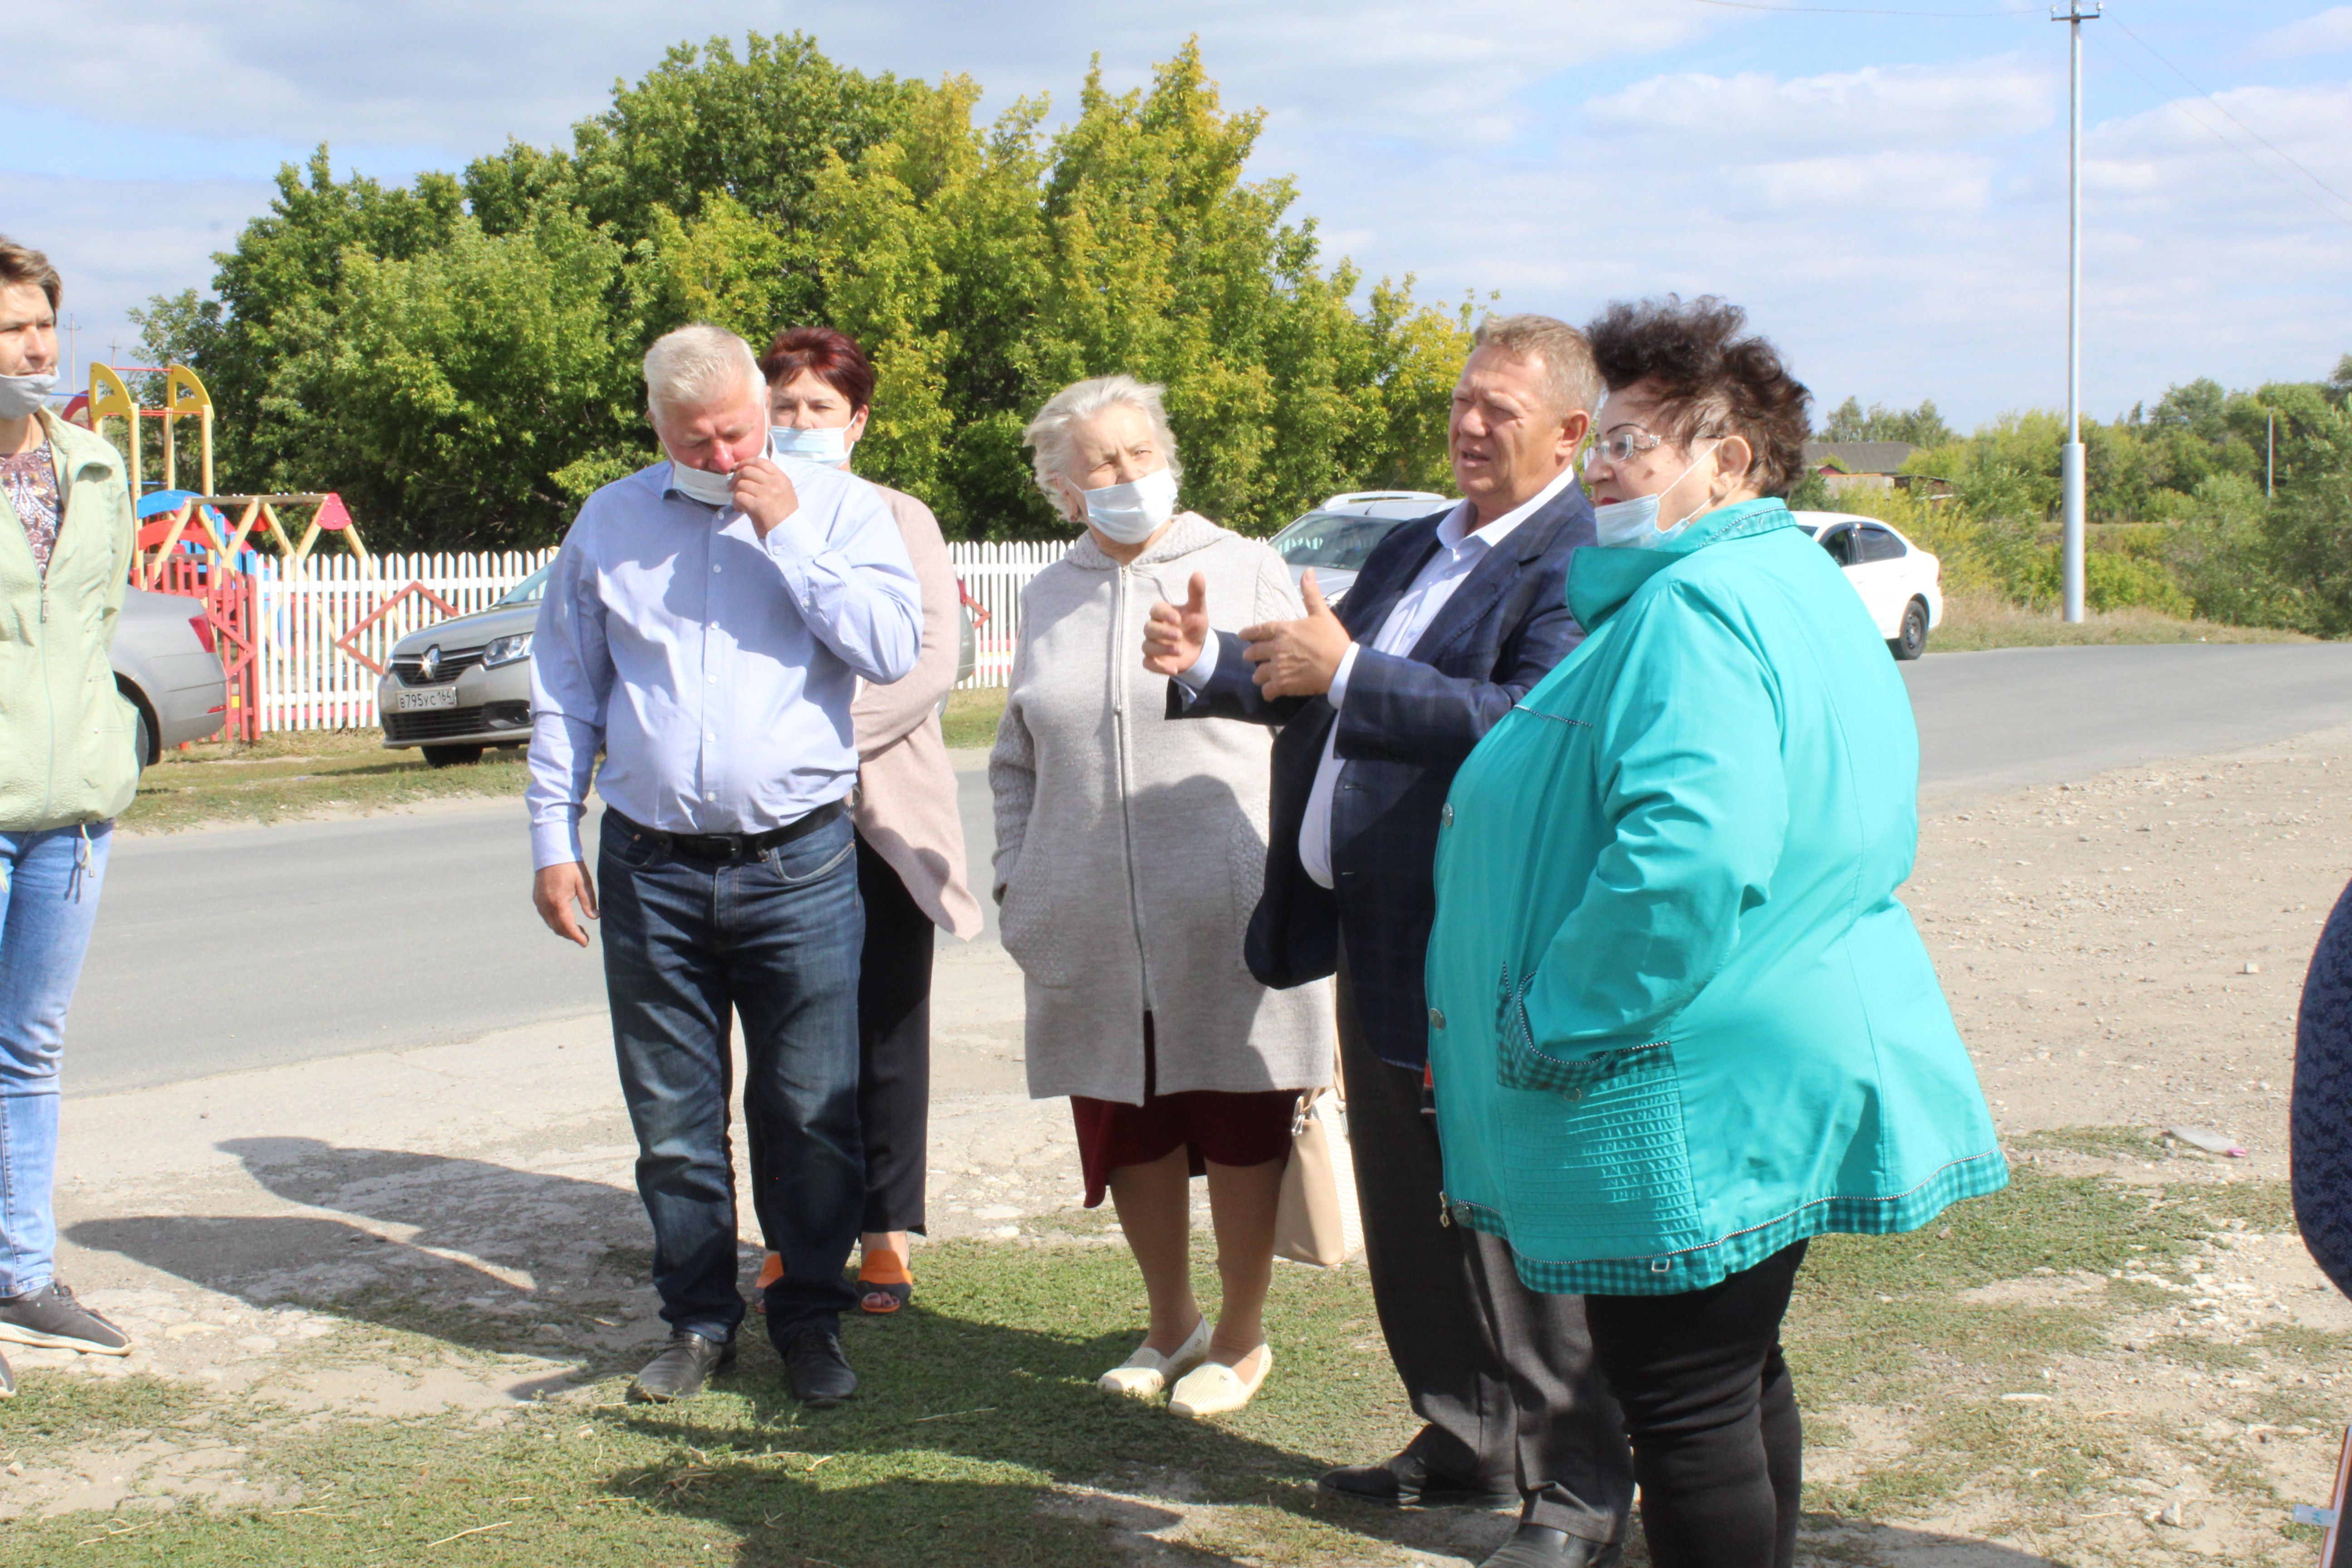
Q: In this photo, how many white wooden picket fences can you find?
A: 1